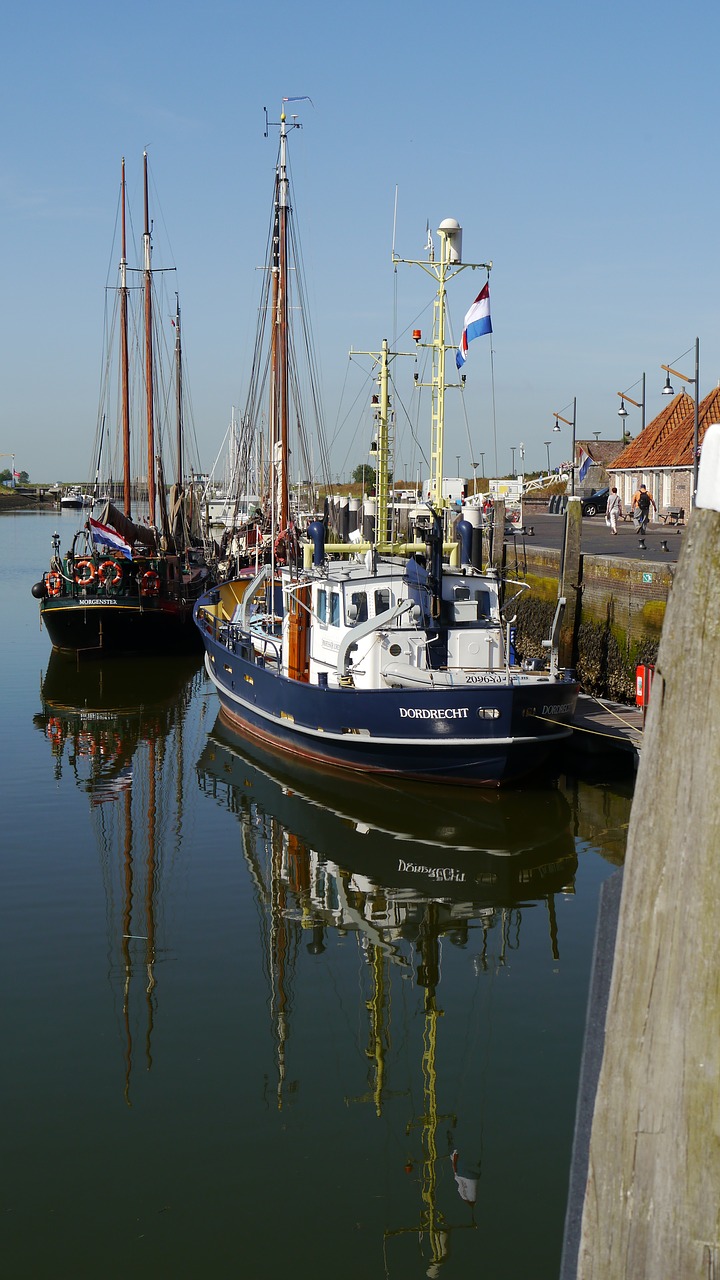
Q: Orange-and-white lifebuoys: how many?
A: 4